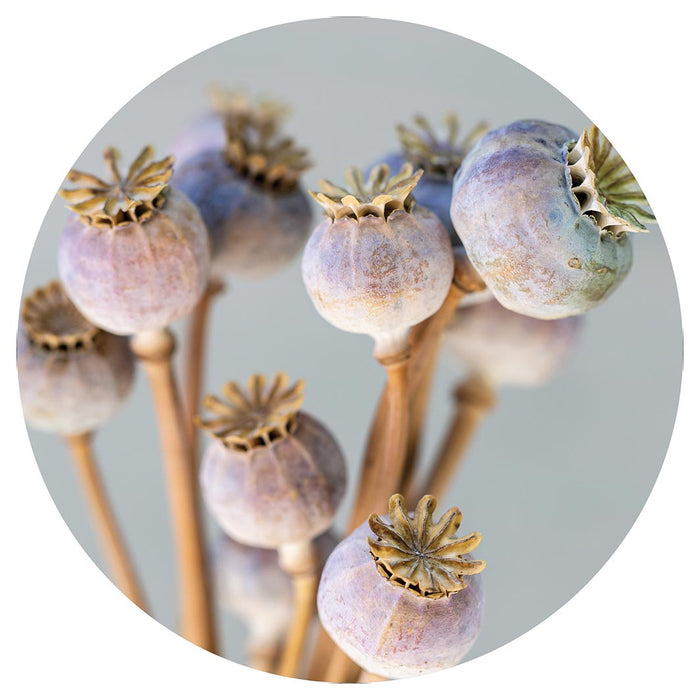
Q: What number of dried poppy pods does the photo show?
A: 11